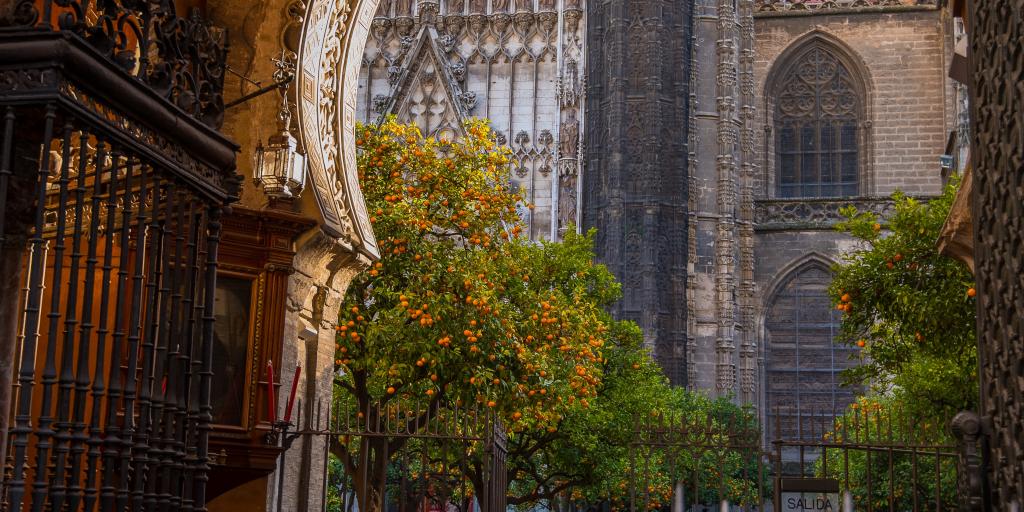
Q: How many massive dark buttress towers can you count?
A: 1